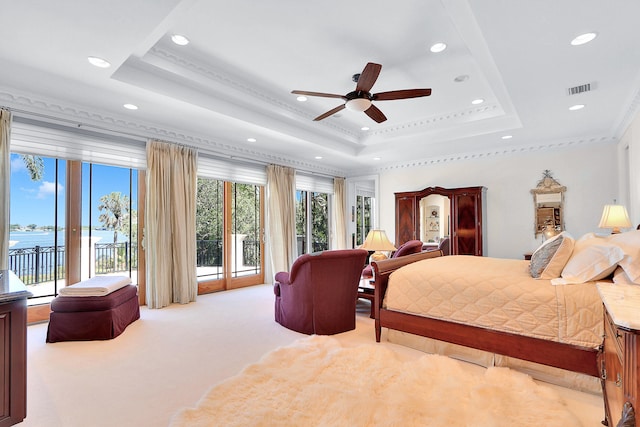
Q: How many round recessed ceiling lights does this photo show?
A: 13